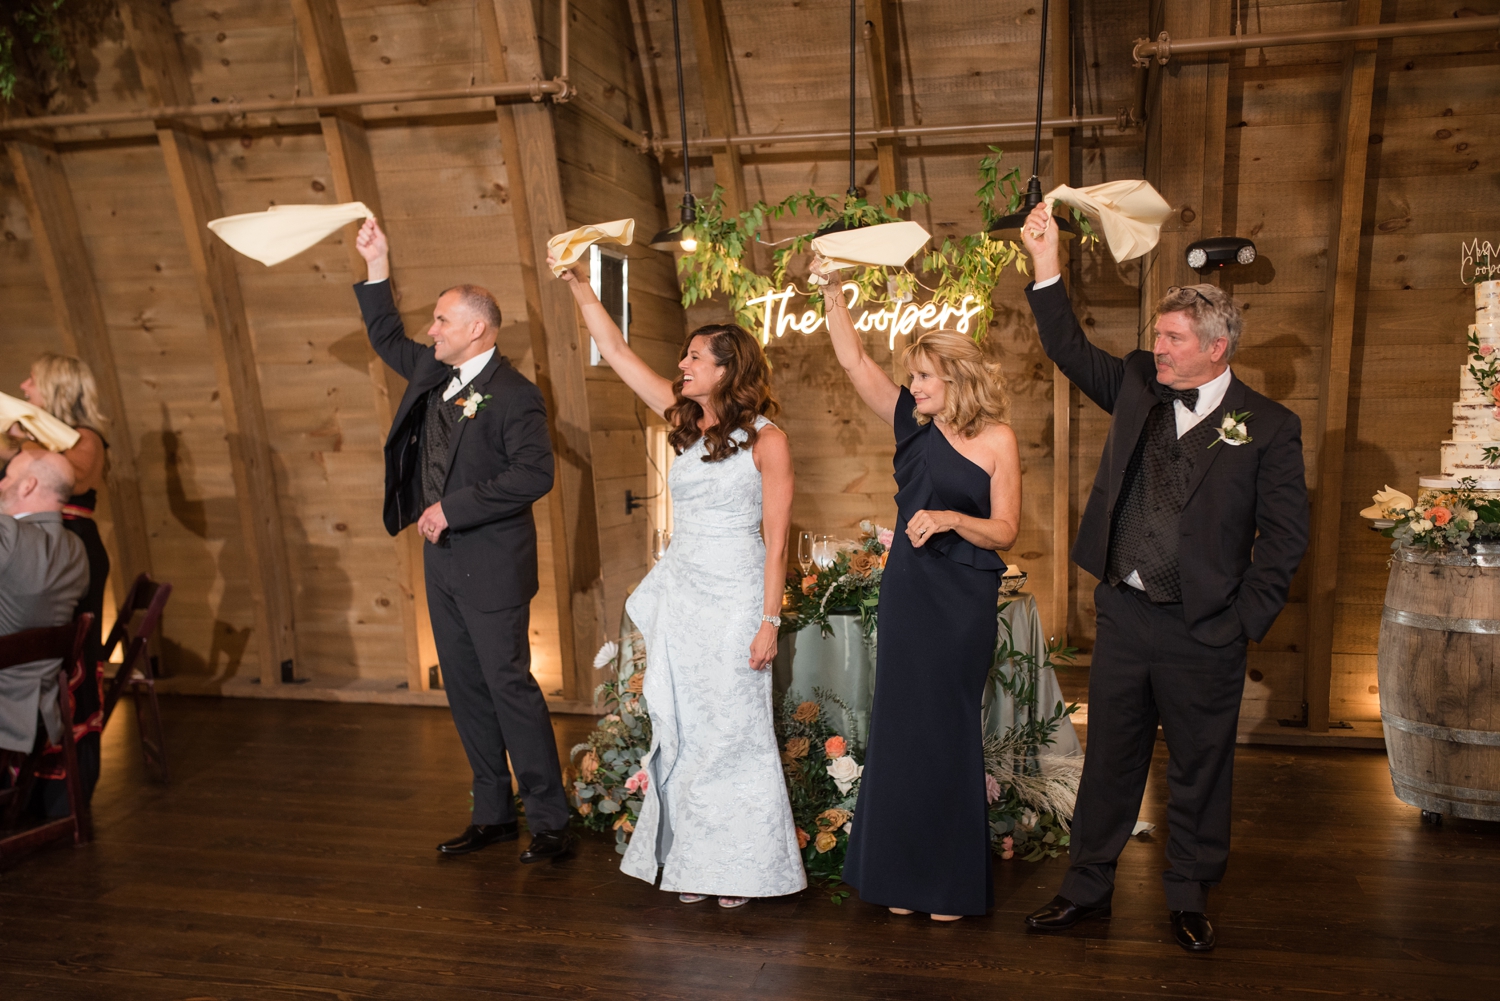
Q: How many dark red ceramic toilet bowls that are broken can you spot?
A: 0